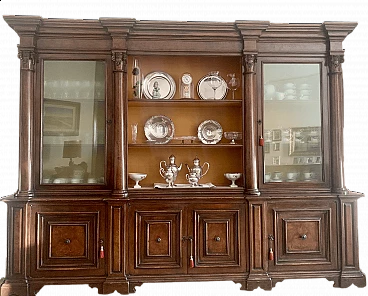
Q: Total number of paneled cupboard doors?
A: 4